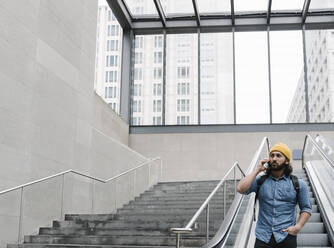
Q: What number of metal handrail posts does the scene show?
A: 11